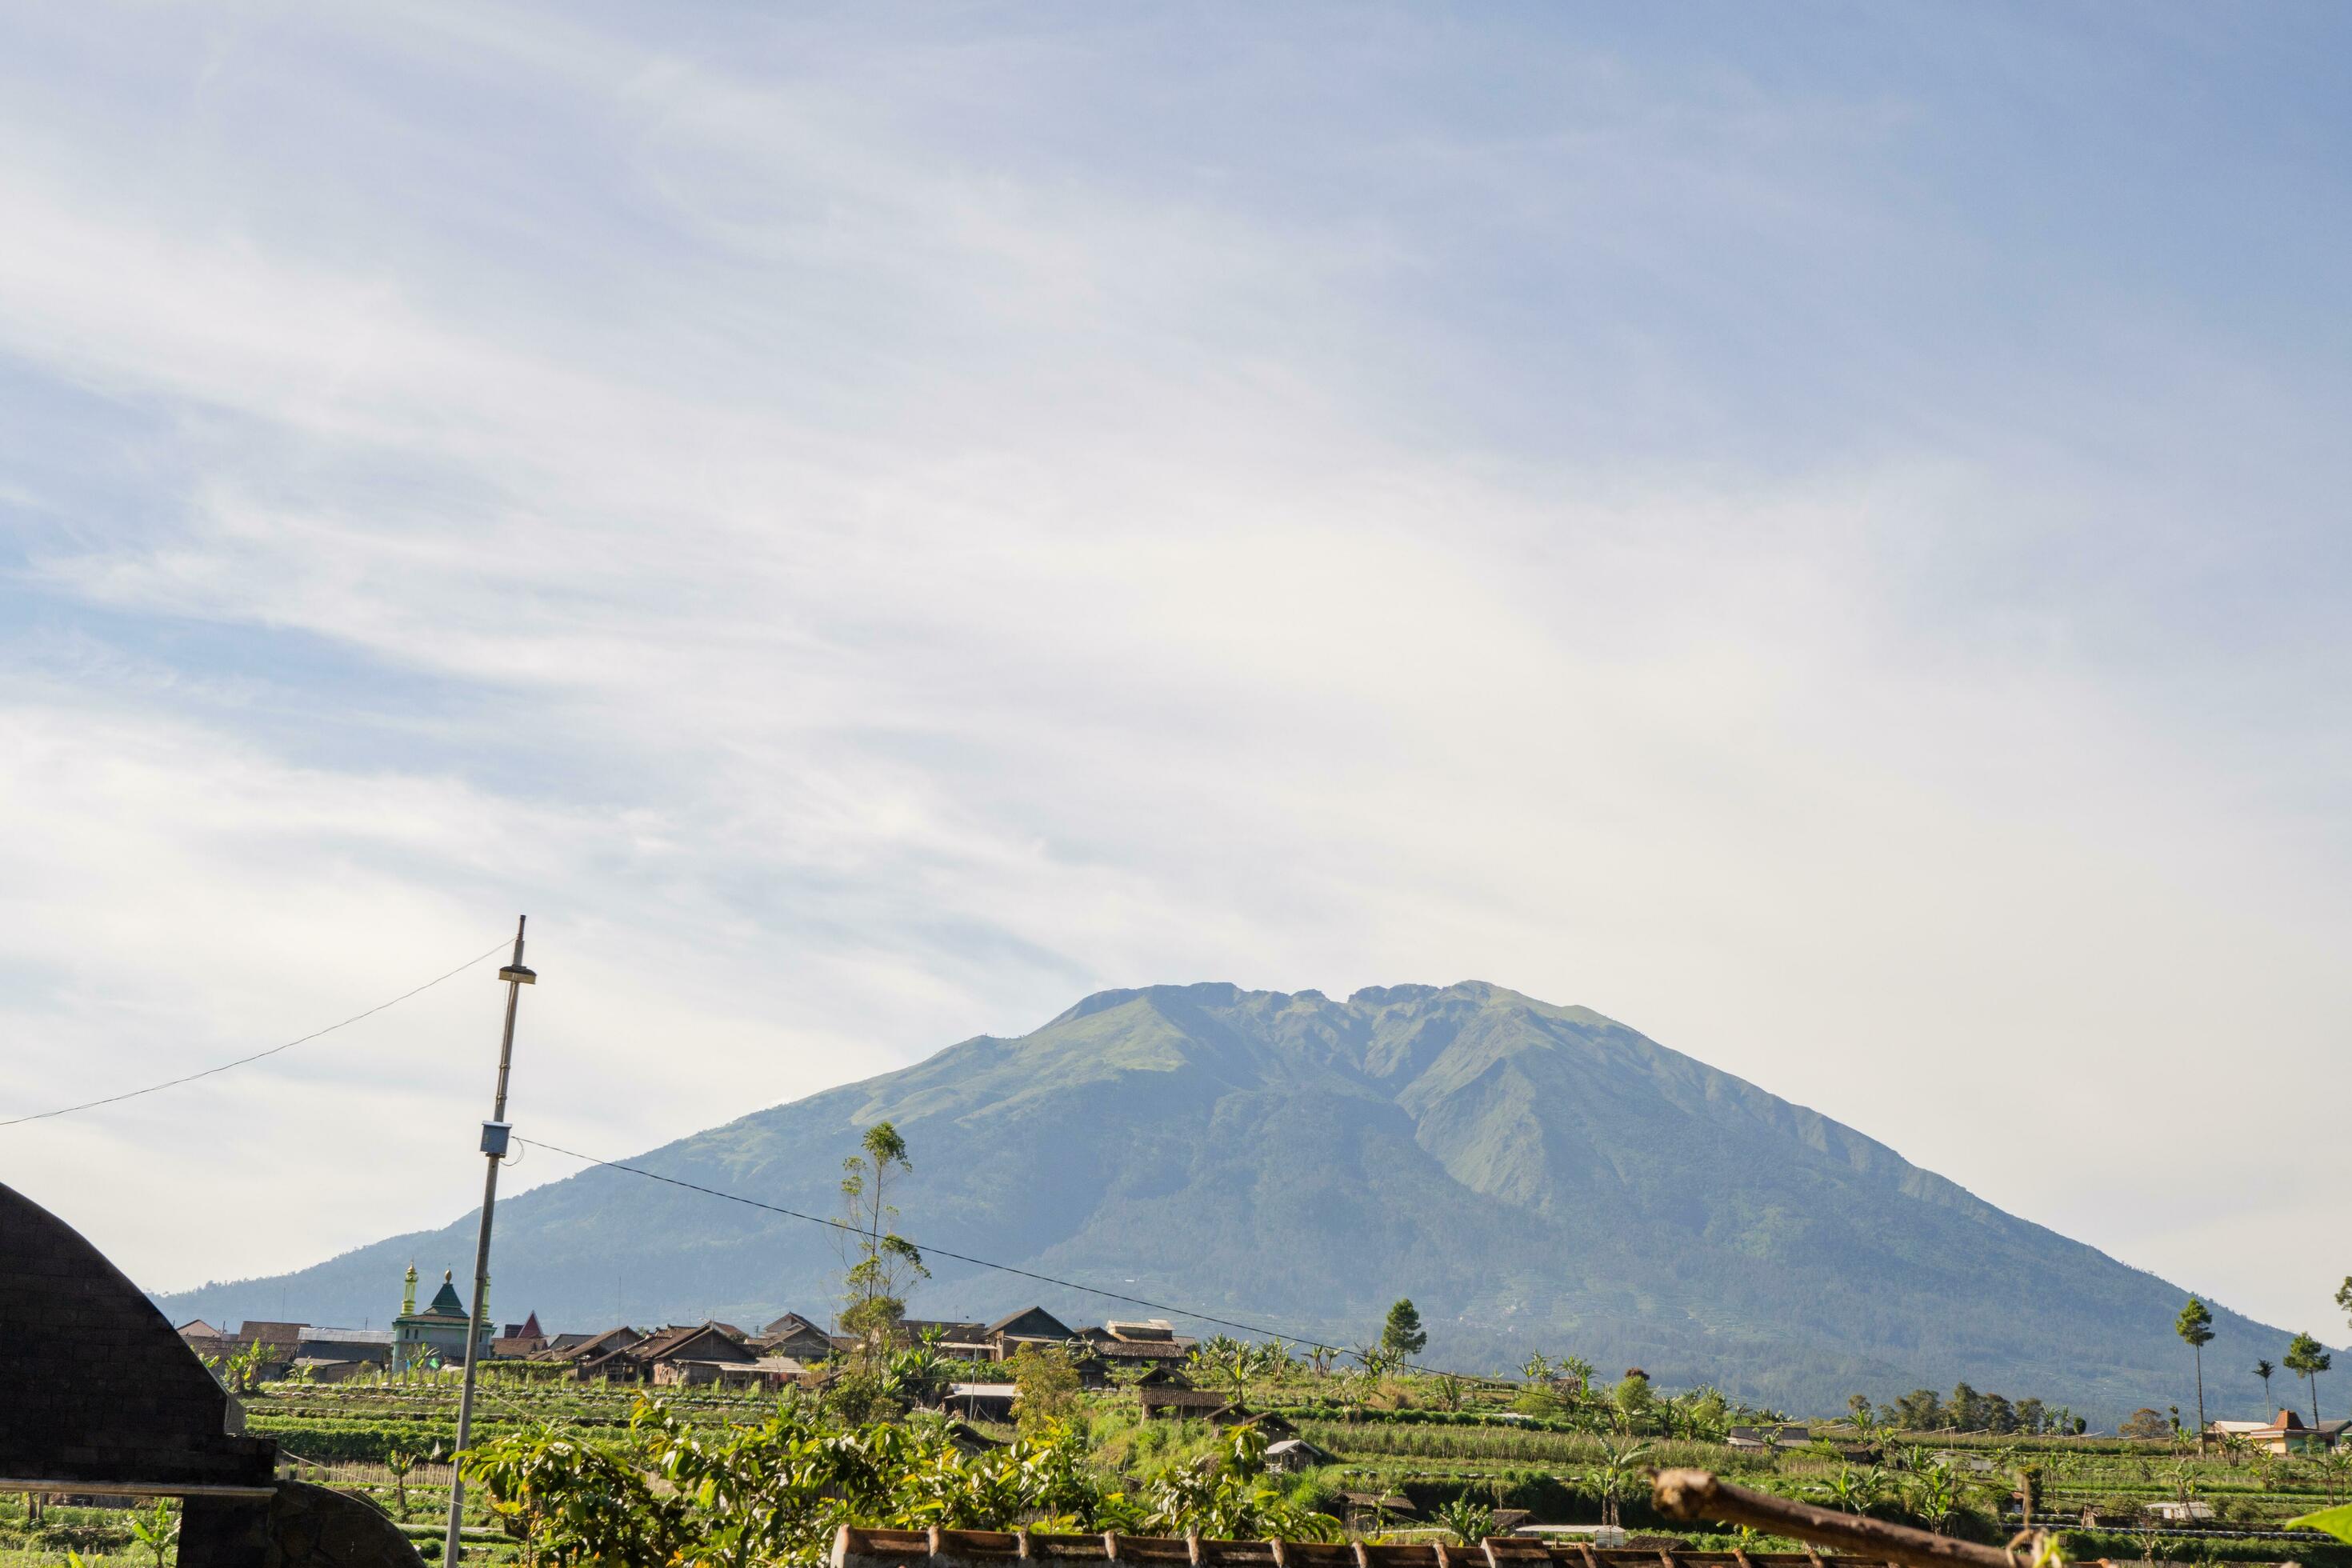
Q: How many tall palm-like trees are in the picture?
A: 3